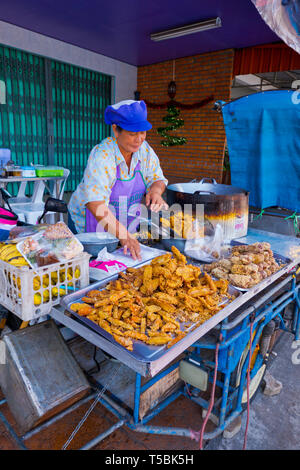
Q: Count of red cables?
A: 2